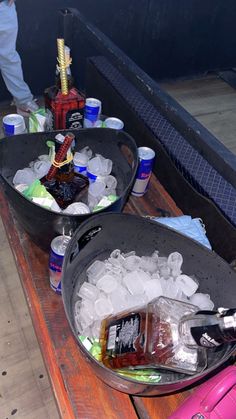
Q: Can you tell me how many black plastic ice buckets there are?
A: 2